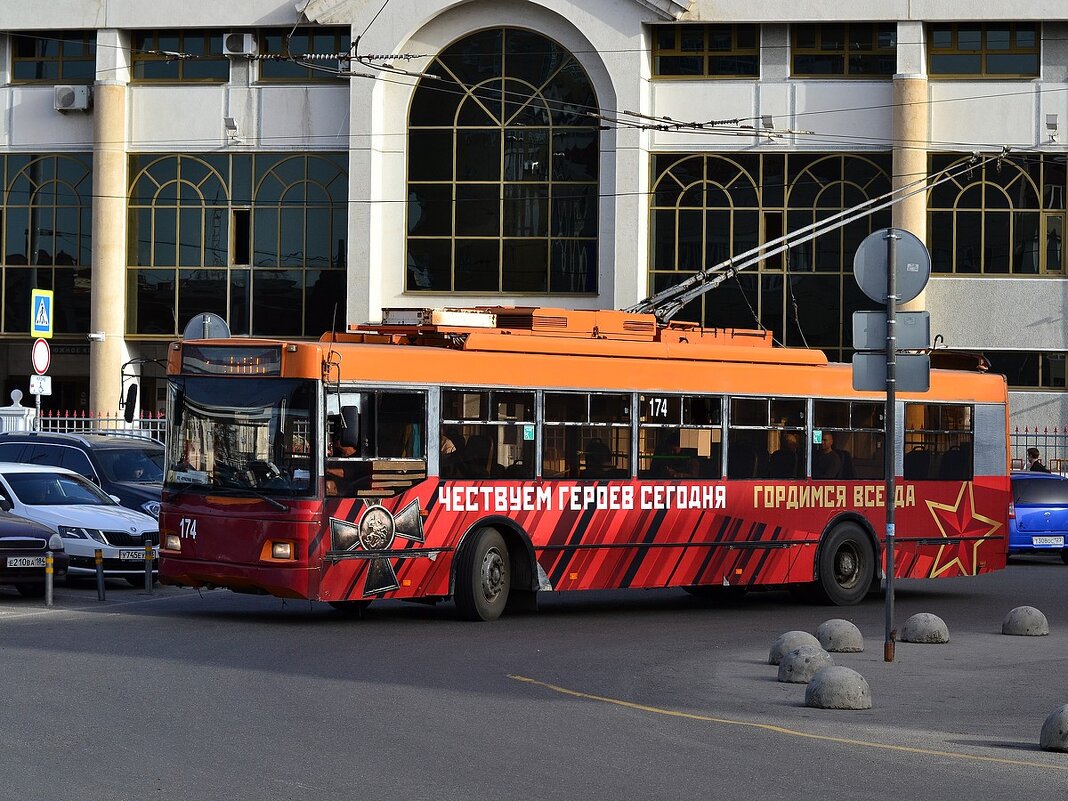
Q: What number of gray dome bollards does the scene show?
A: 7